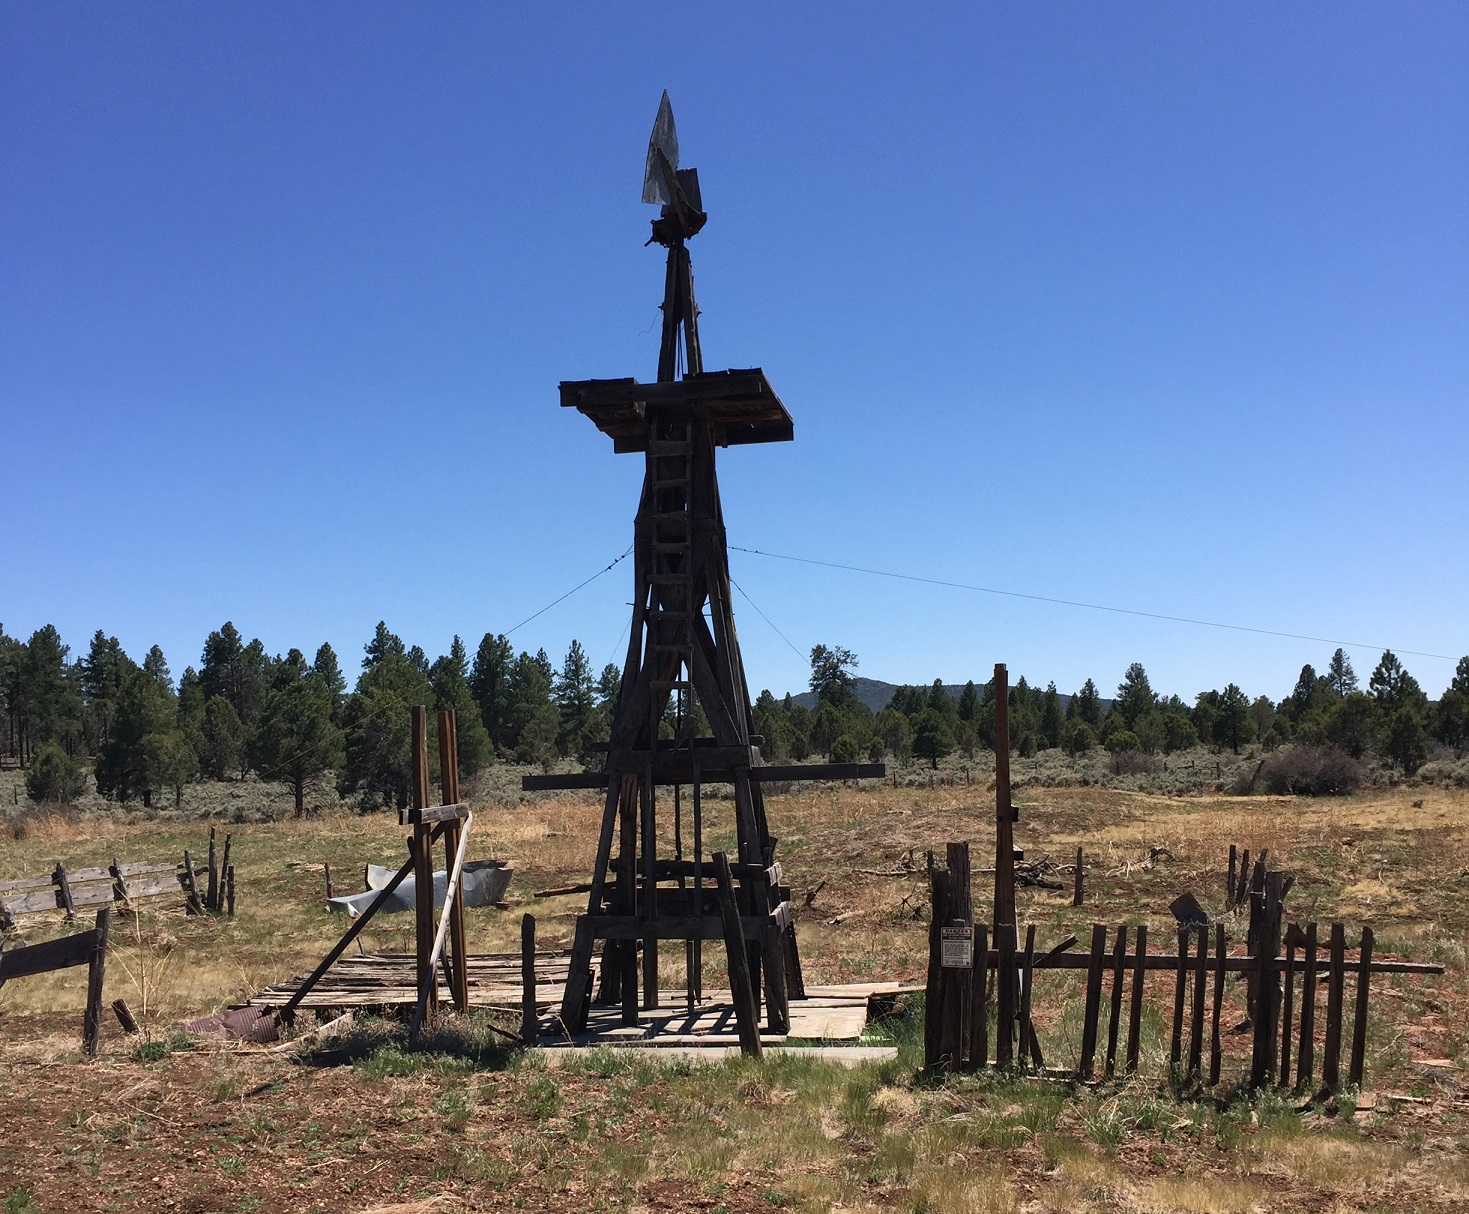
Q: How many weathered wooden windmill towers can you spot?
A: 1